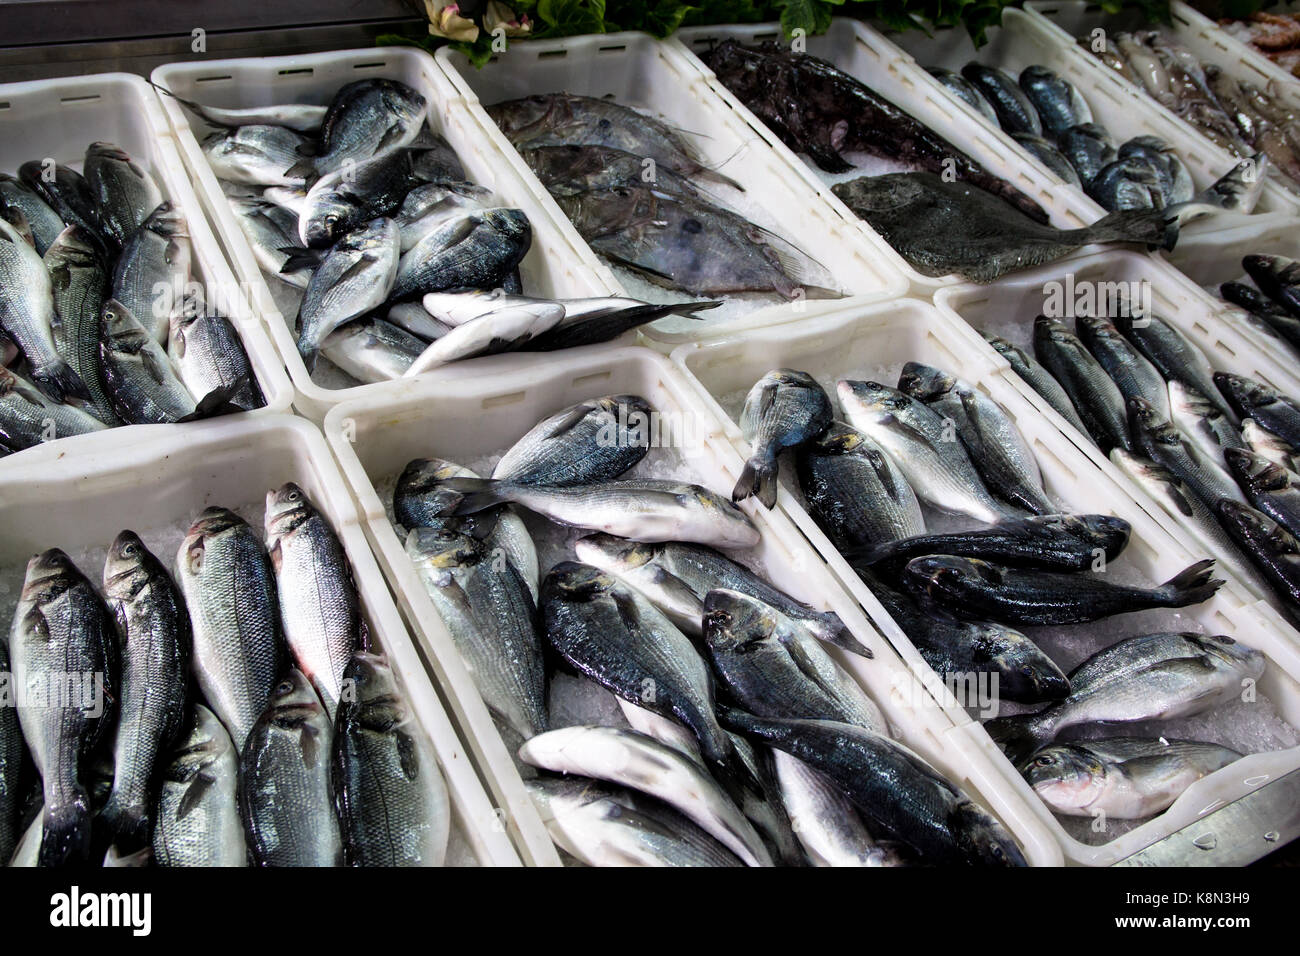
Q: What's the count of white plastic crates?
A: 12